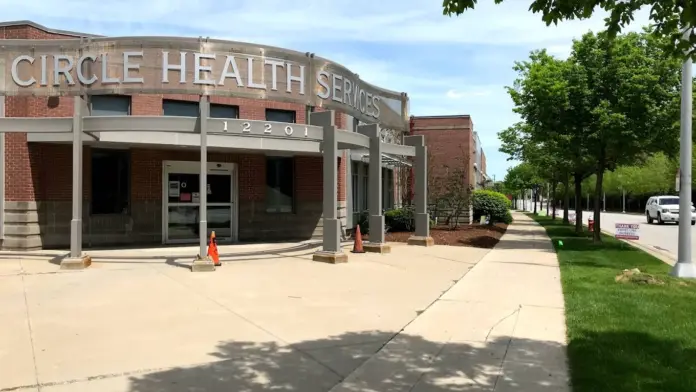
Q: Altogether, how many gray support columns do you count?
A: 5